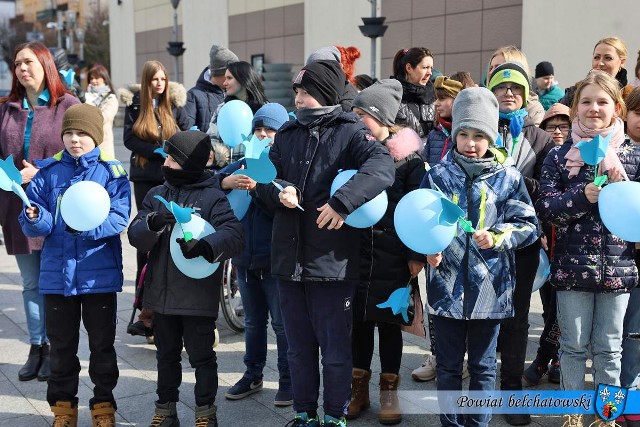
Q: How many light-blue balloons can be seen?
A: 8